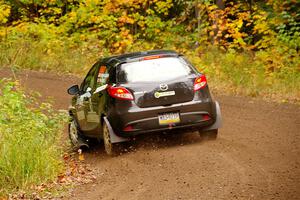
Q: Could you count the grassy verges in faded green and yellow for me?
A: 2